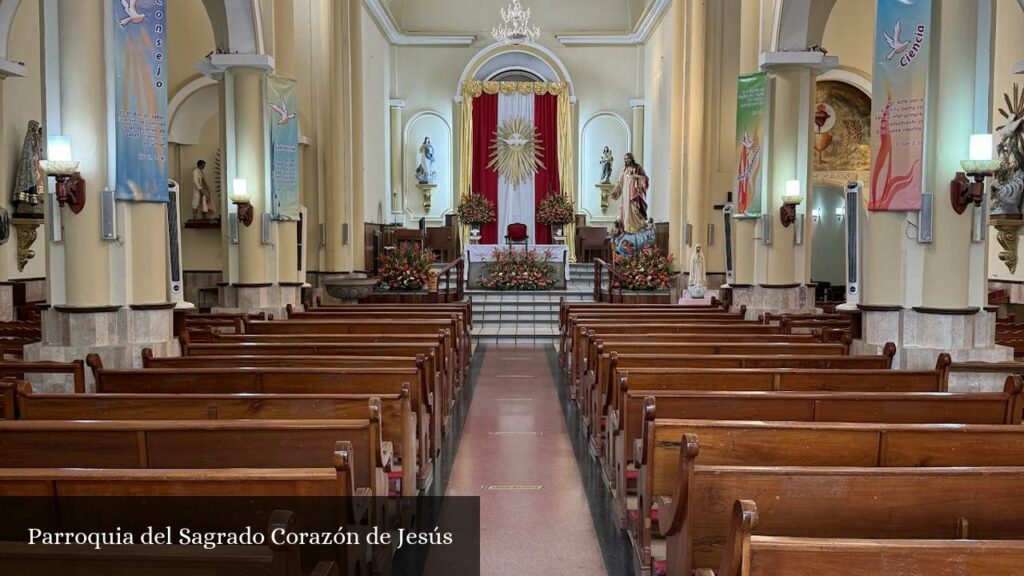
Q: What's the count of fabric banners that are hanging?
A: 4